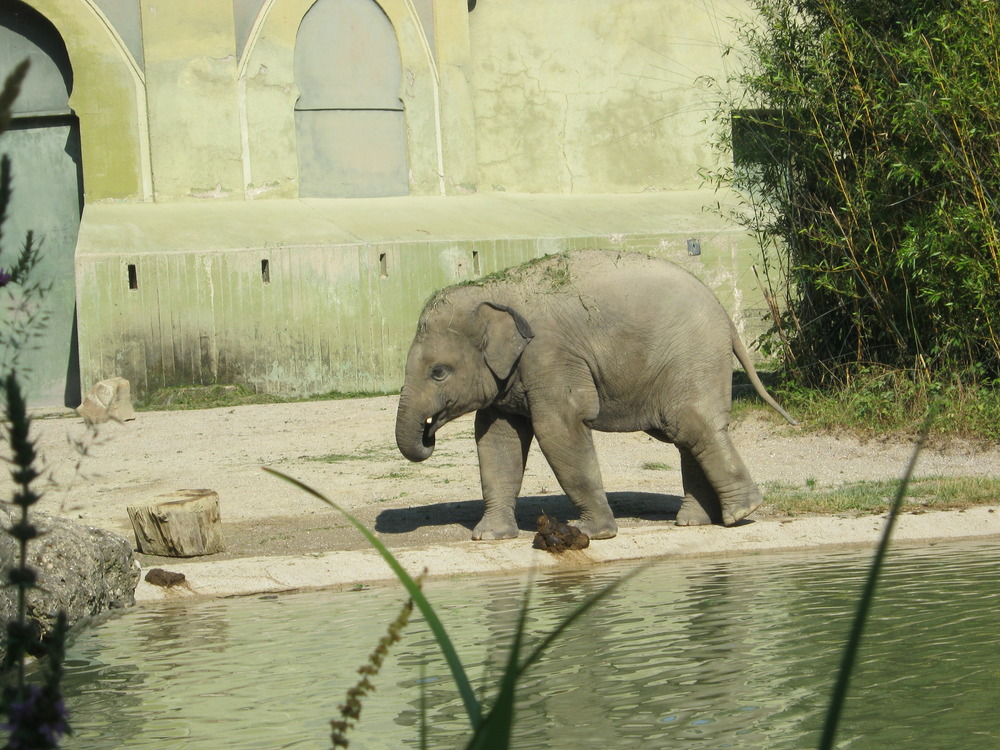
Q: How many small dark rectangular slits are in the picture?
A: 4